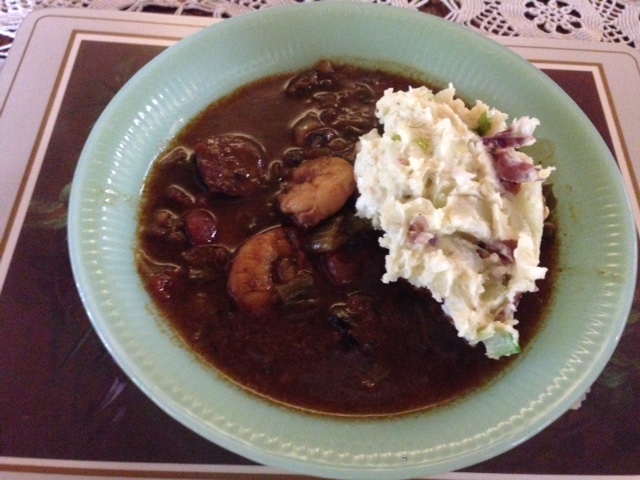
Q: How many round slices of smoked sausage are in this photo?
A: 1